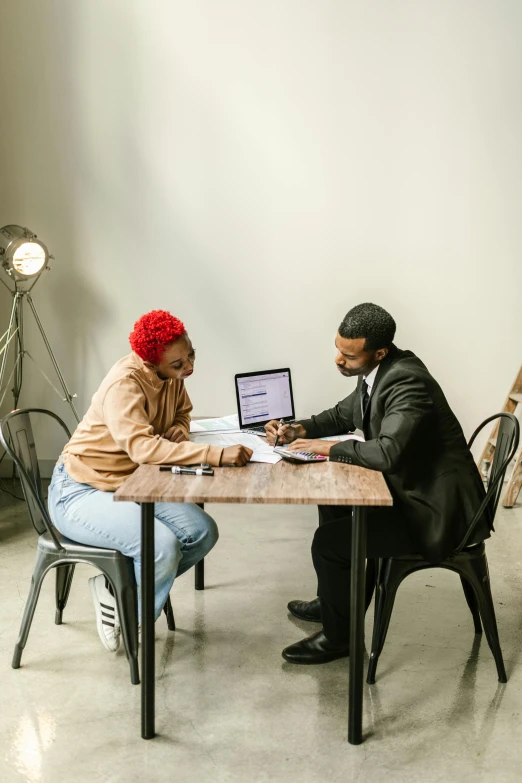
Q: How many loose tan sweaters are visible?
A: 1